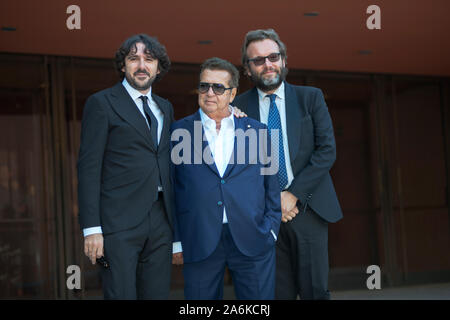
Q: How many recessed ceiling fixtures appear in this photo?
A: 4